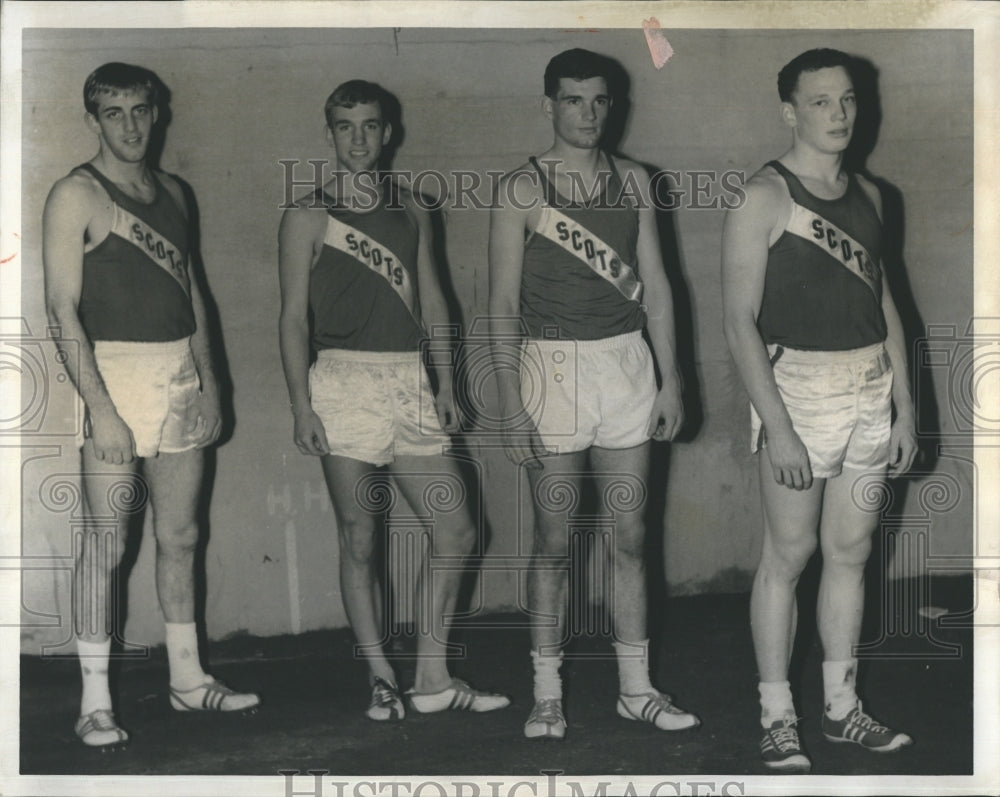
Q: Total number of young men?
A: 4